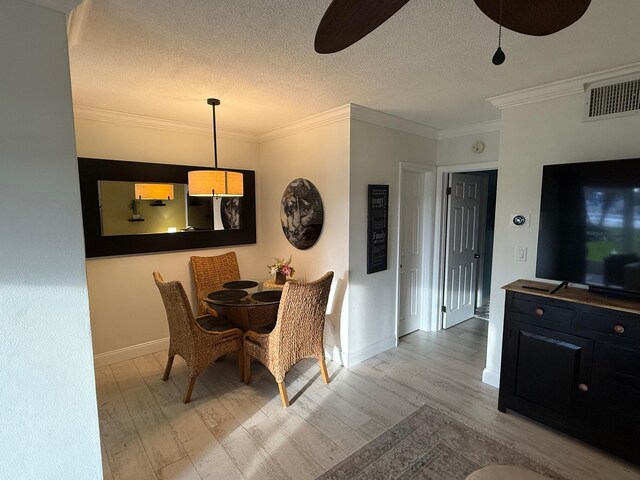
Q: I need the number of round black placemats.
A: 3